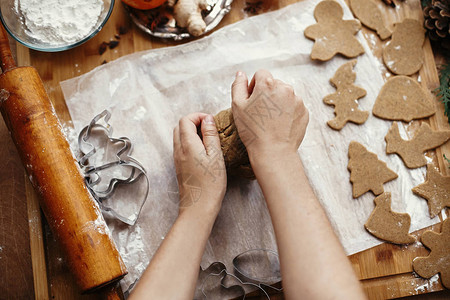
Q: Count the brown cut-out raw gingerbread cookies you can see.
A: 10